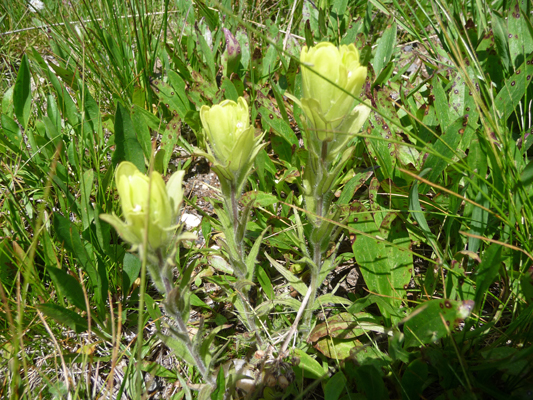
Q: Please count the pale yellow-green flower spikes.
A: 3